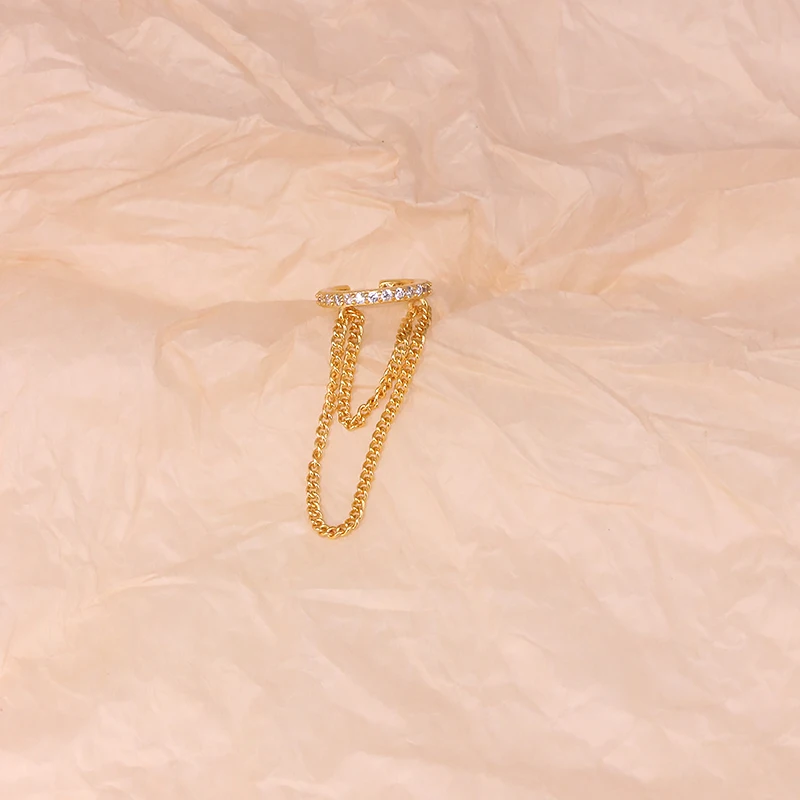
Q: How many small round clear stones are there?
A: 11